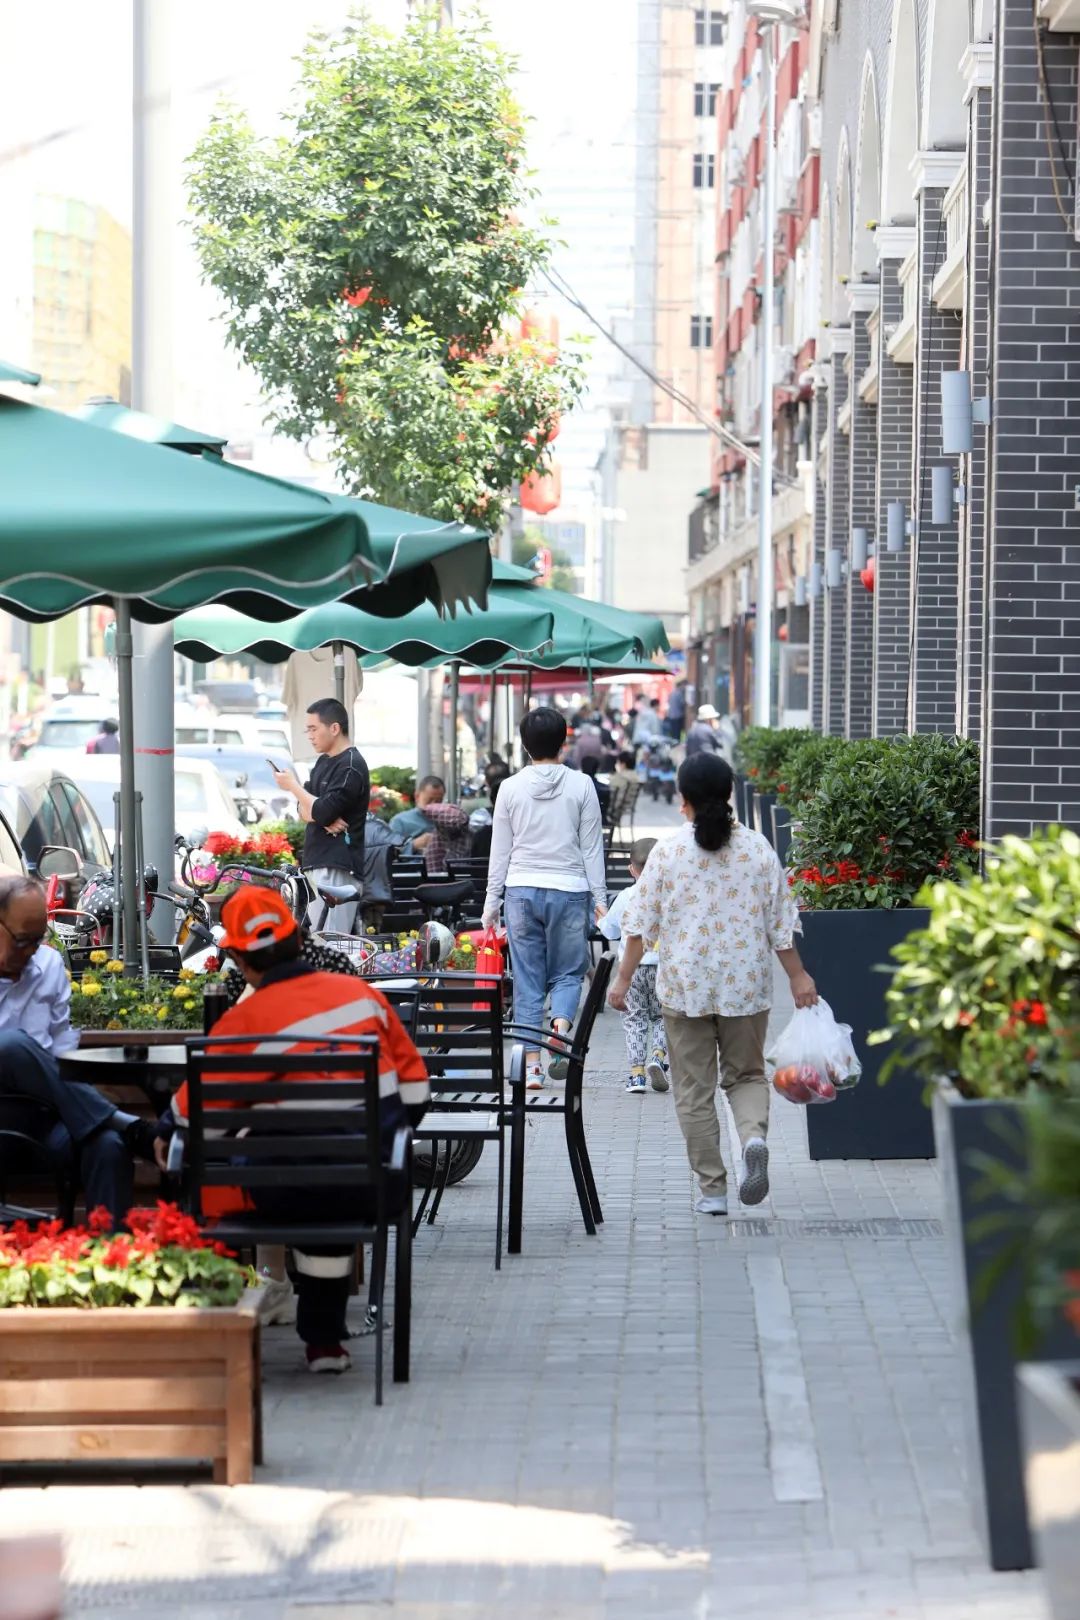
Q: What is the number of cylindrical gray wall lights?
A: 7